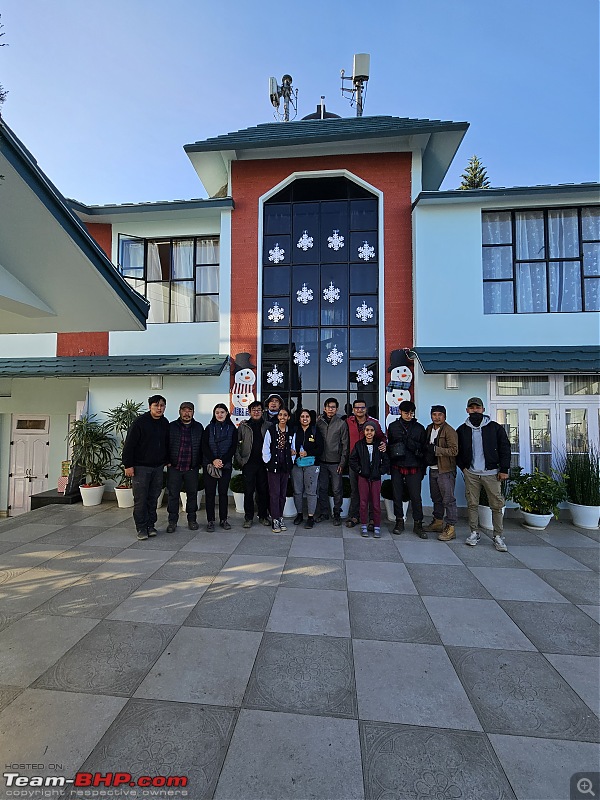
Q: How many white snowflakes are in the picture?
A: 12